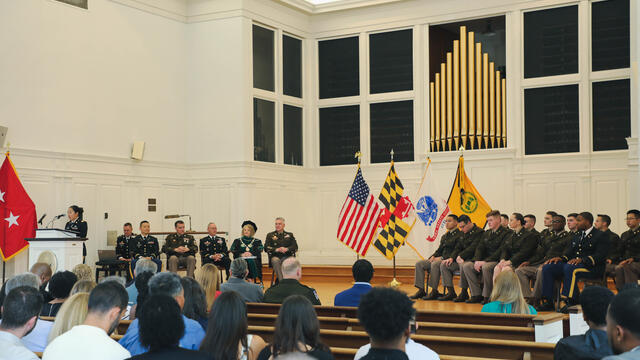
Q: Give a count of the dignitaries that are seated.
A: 6